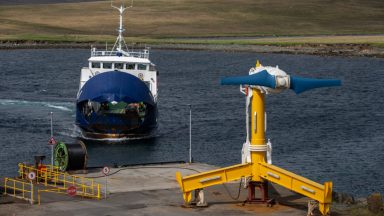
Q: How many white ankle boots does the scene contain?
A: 0